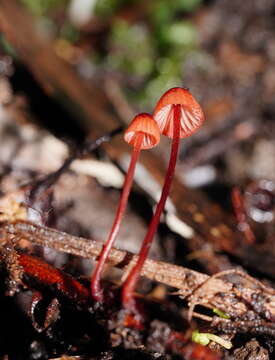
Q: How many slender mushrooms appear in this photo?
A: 2